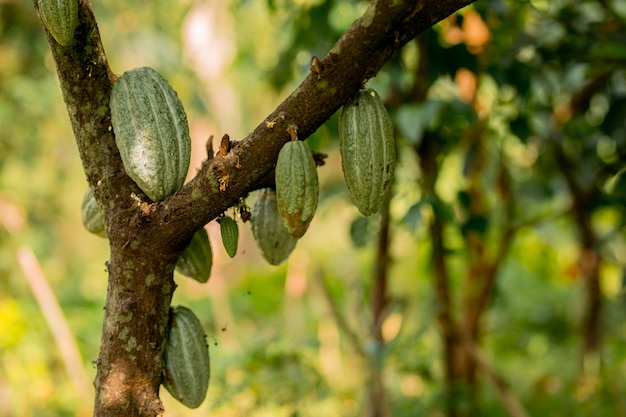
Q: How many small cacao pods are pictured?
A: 1